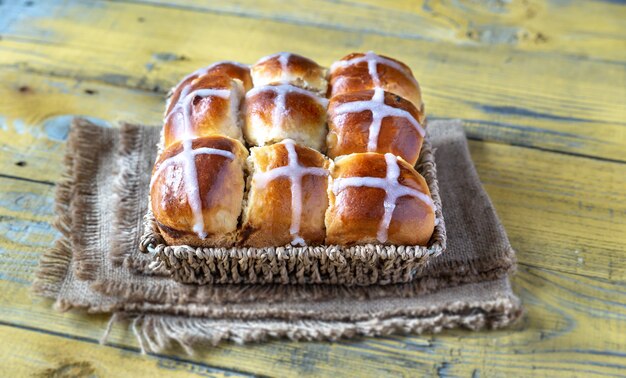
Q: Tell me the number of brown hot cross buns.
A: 9